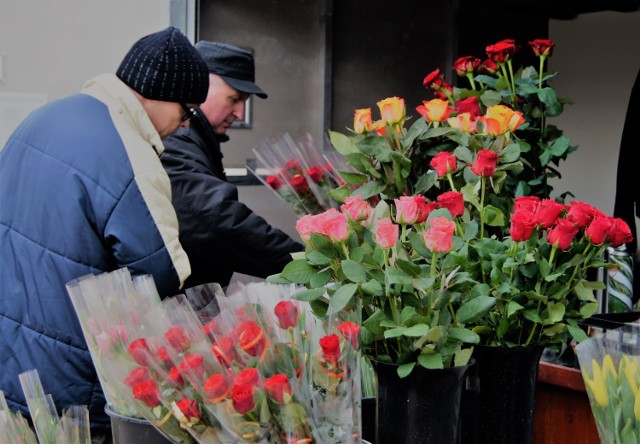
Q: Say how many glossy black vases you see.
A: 2